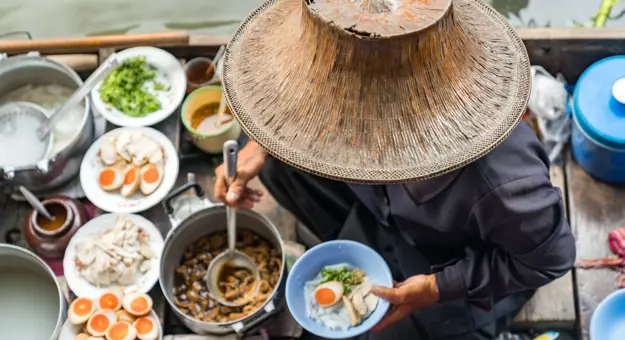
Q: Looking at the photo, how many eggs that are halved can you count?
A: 10